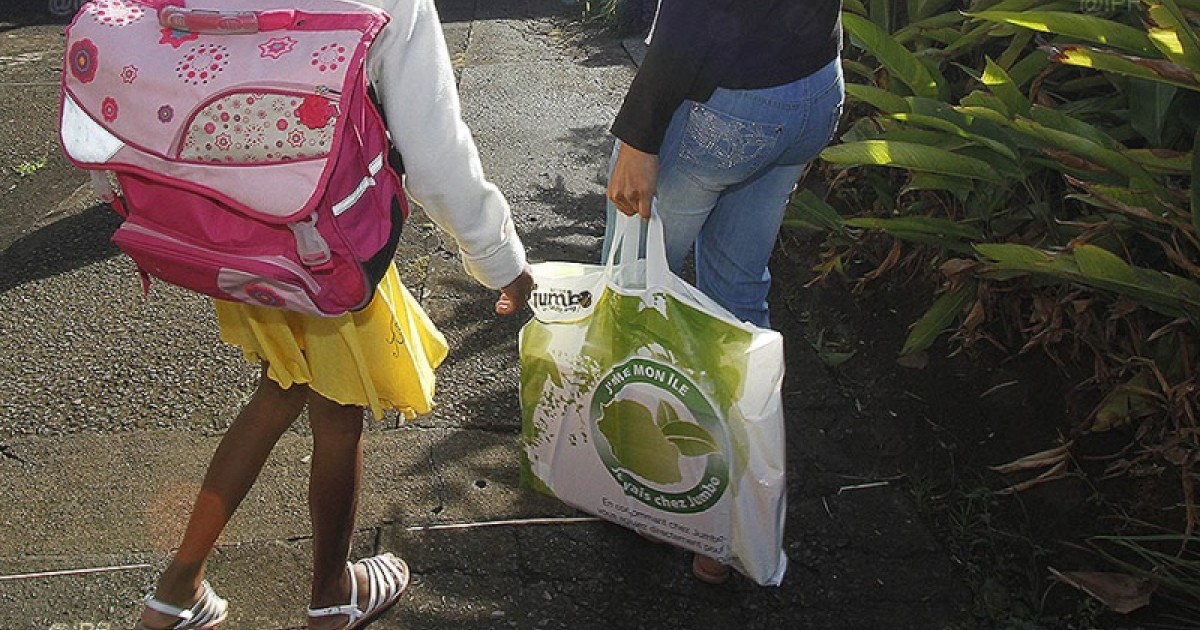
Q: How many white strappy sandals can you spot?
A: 2